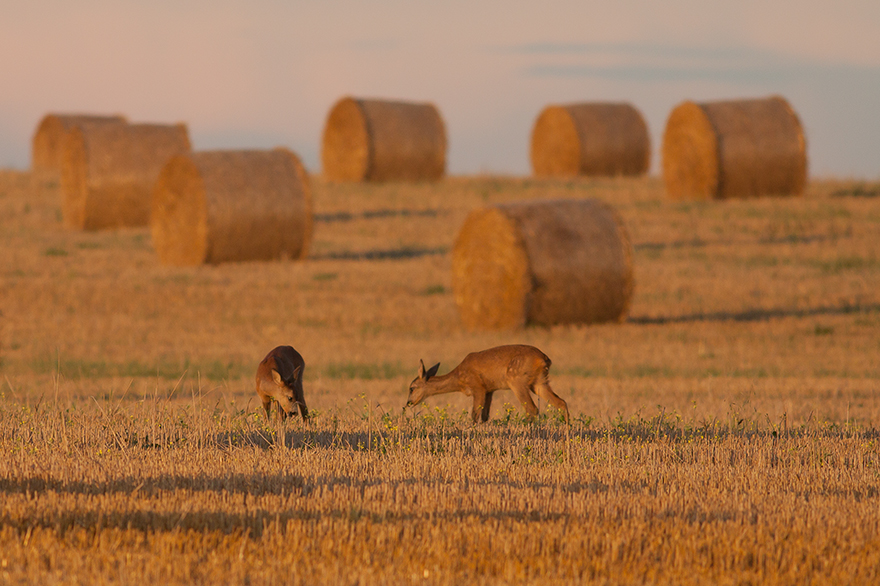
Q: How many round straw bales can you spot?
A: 7